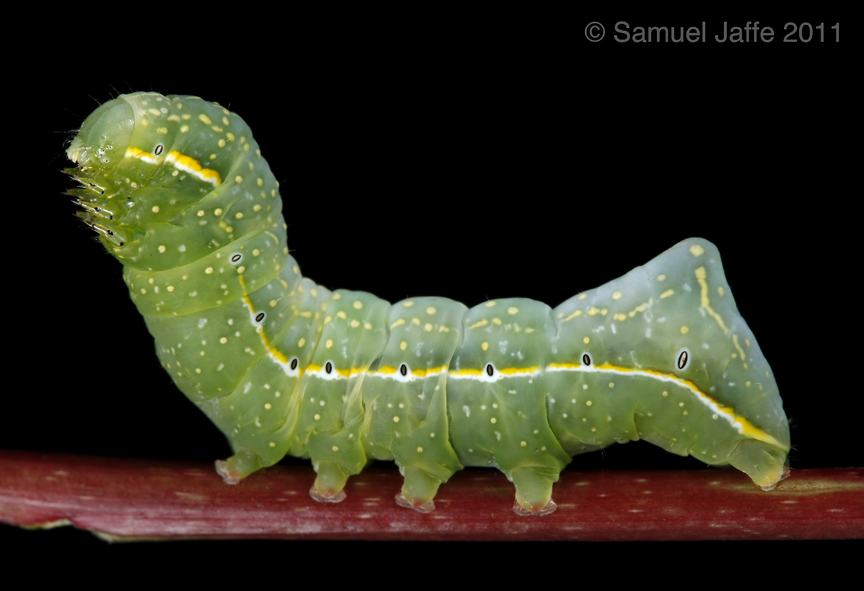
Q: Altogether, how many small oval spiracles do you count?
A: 9